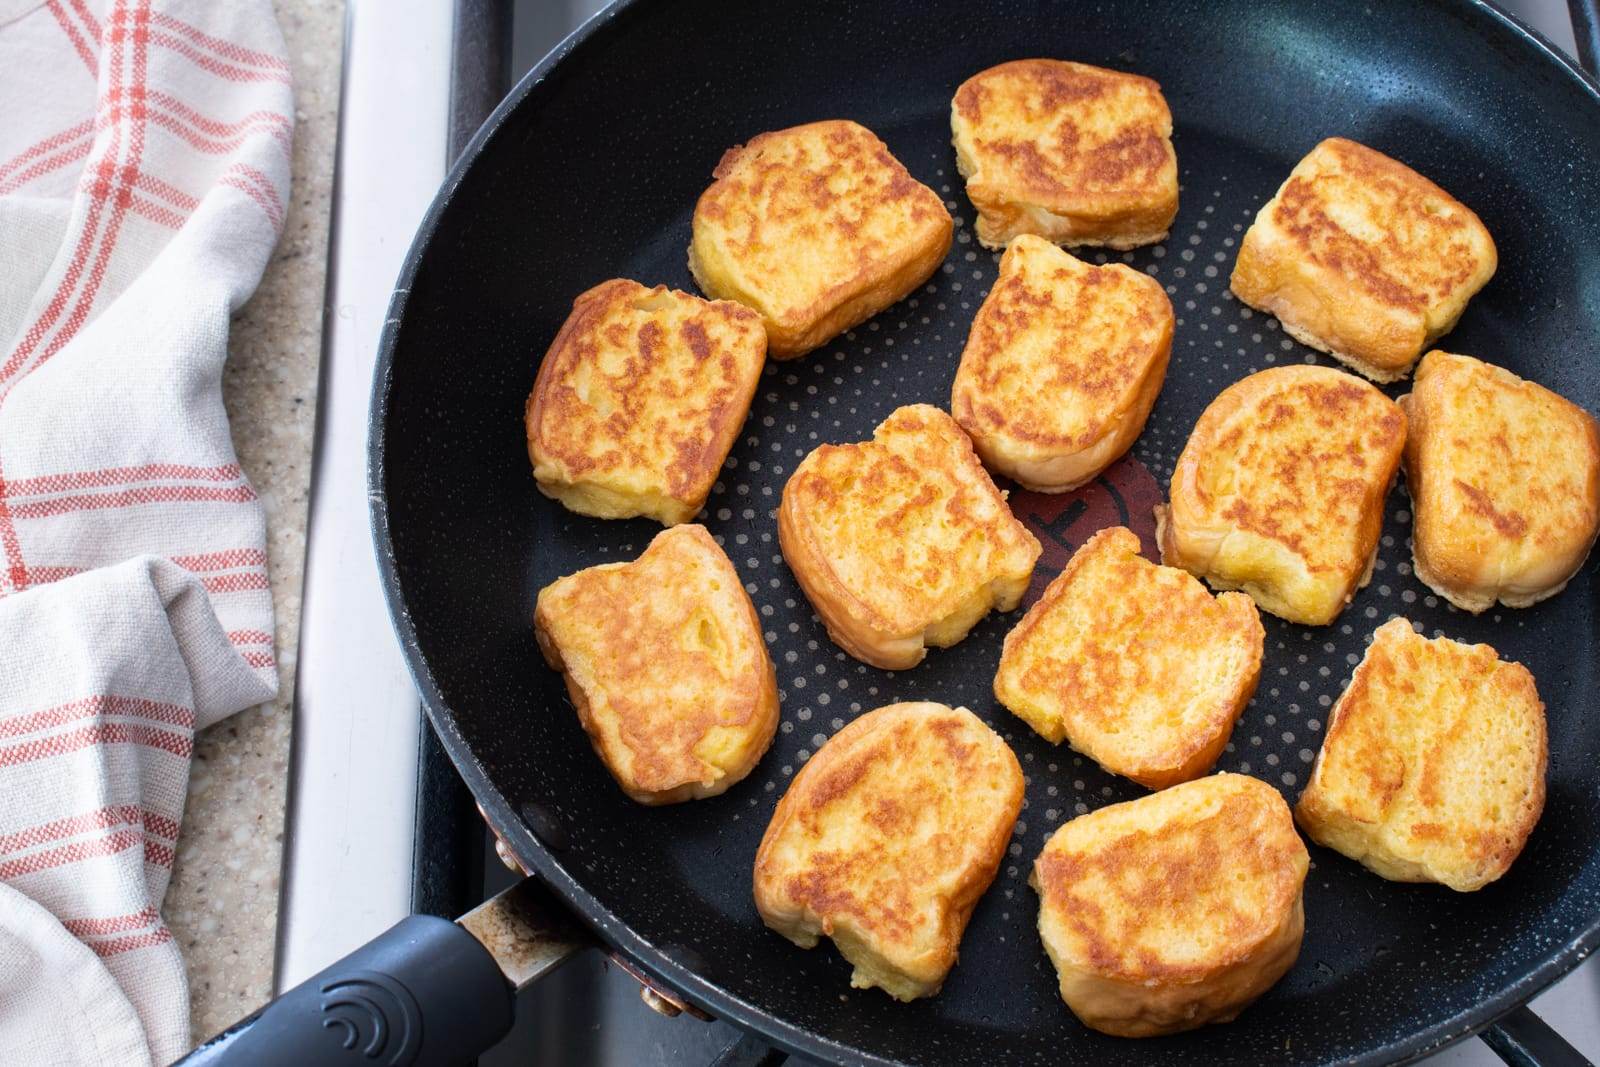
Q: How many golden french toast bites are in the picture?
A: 13